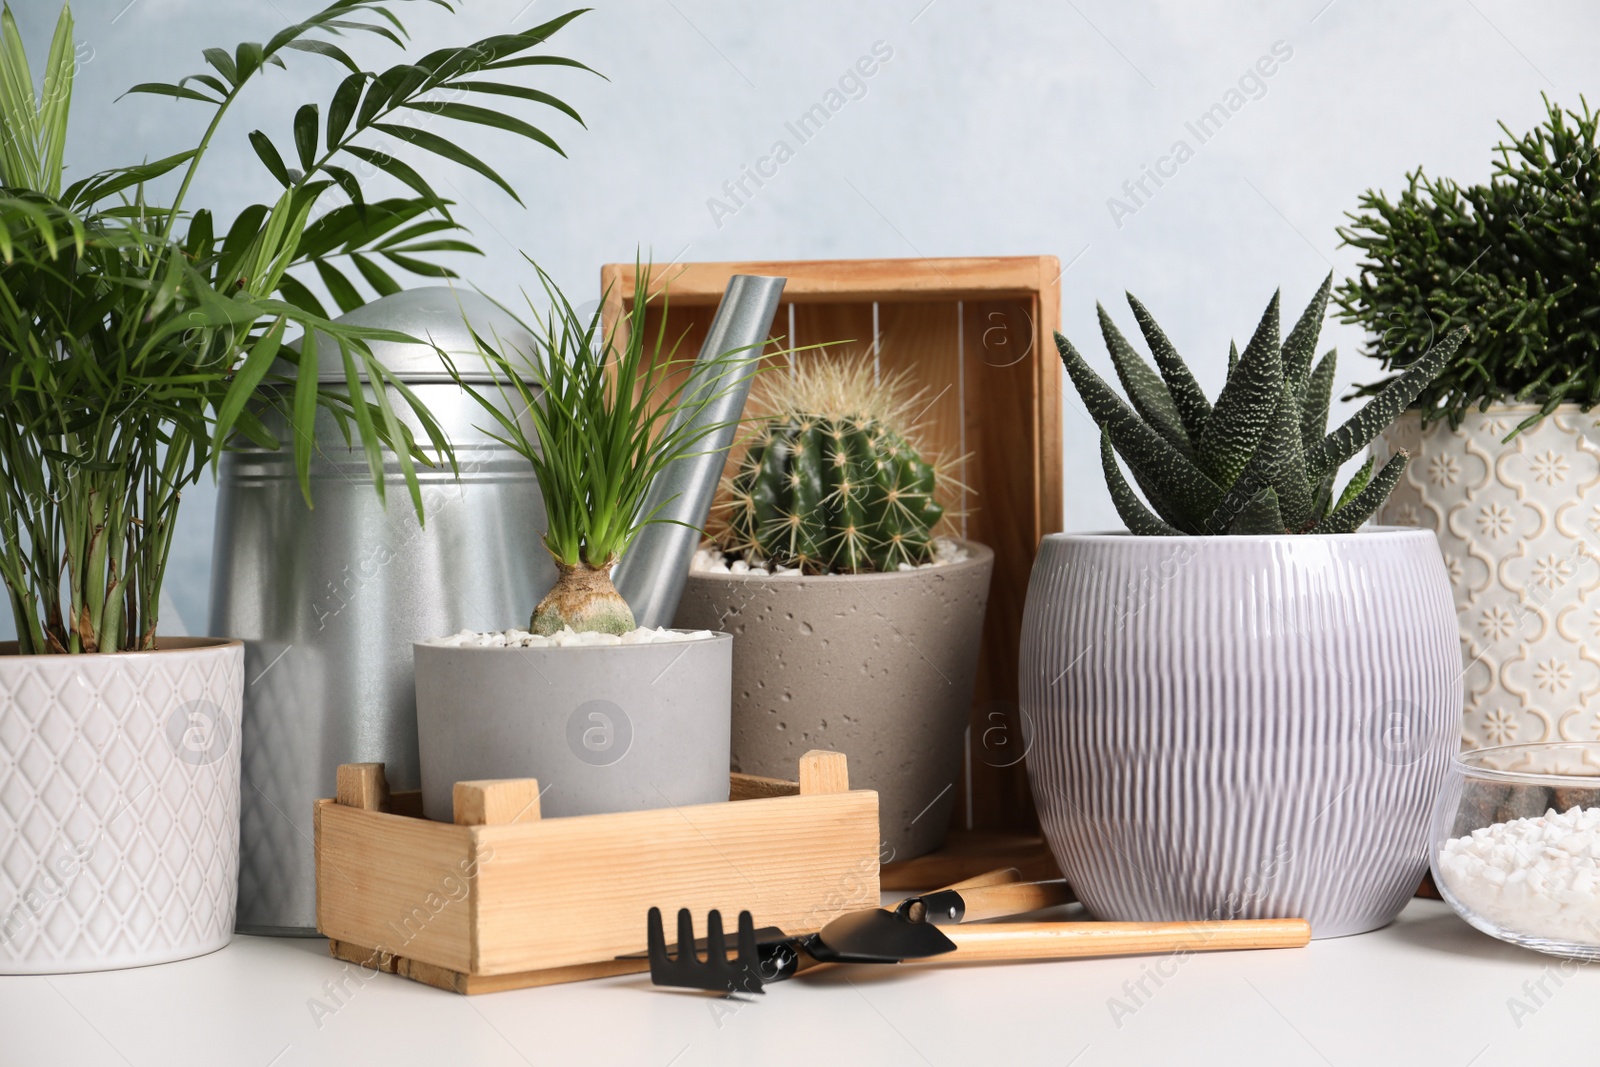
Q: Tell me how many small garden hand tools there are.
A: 3